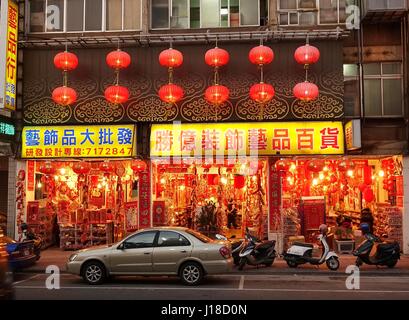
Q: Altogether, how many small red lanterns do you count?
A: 12